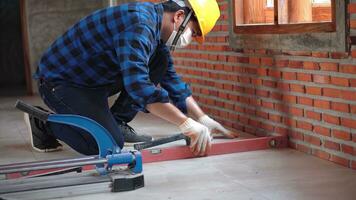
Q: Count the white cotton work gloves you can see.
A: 2